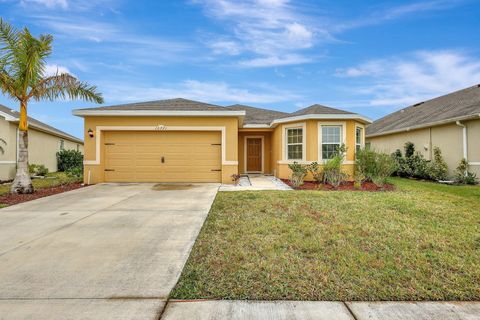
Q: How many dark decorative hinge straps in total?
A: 4